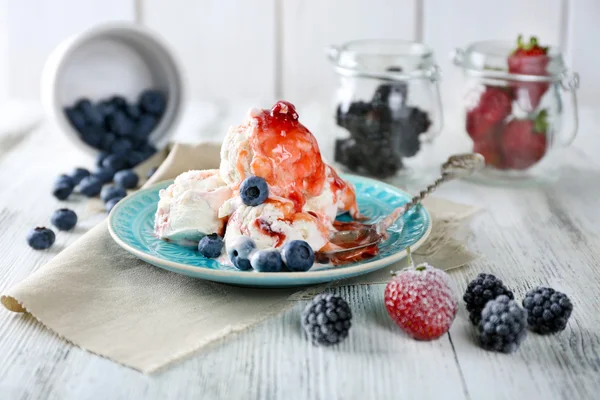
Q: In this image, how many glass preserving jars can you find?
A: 2